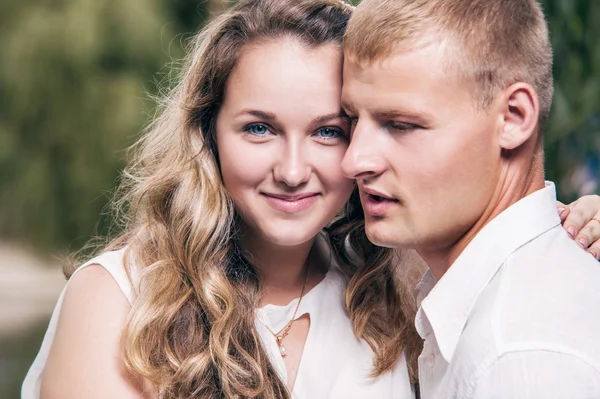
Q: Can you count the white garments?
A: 2